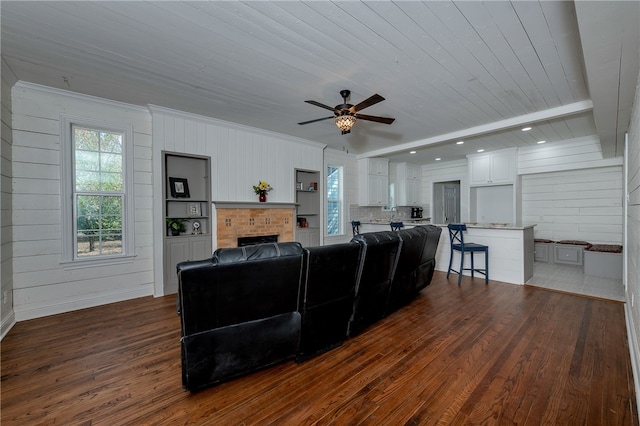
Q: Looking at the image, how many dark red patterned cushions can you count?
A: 3